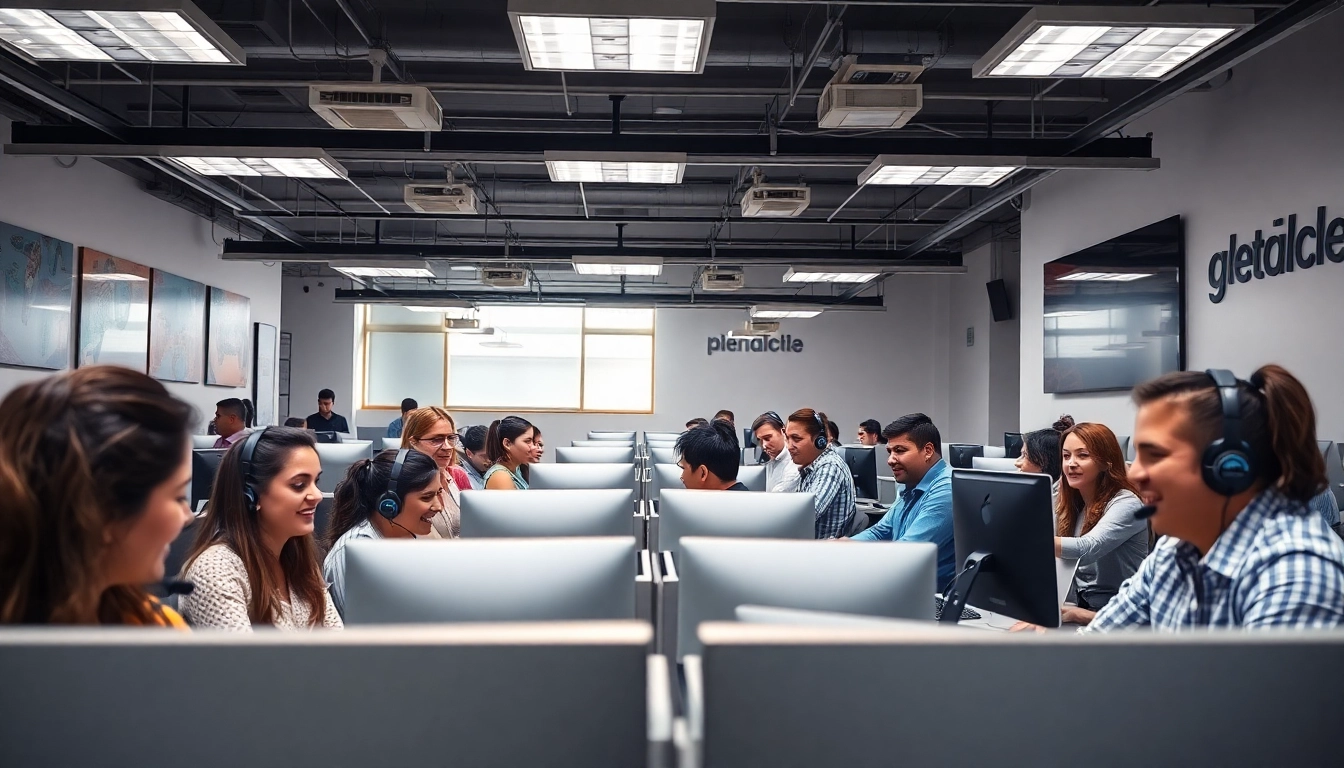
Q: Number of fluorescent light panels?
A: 11